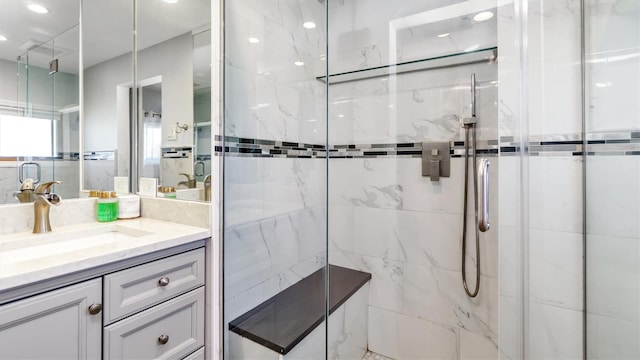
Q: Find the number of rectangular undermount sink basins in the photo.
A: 1